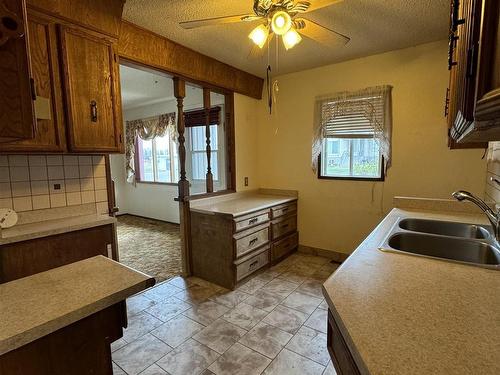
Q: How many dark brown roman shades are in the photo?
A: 1